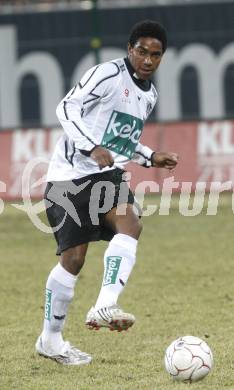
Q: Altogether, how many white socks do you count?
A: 2